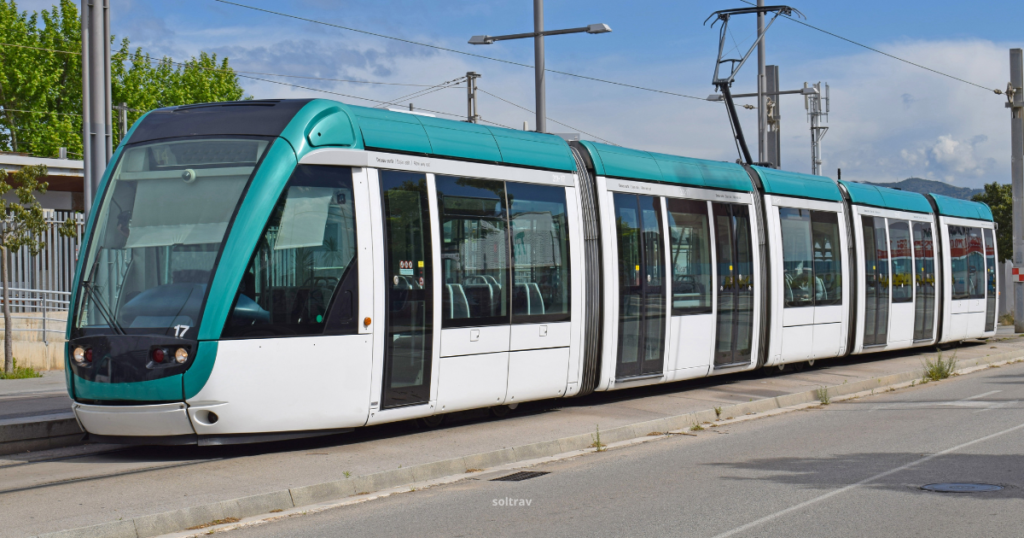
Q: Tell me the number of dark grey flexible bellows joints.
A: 4